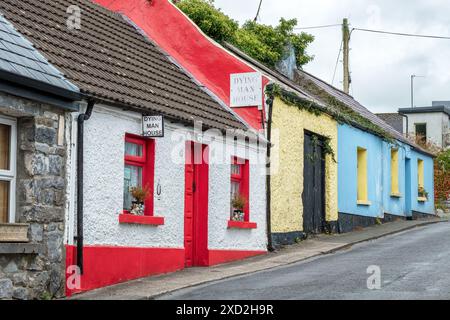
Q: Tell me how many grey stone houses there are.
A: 1